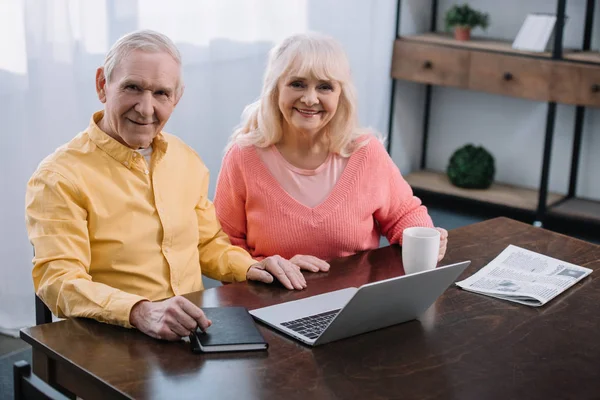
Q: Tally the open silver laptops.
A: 1